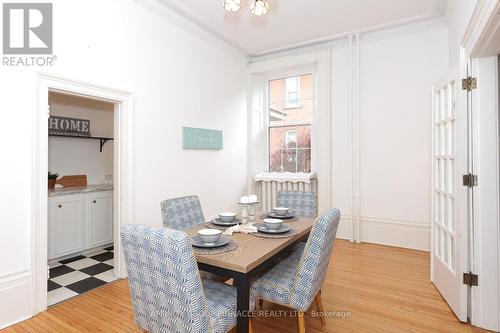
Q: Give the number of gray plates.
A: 4